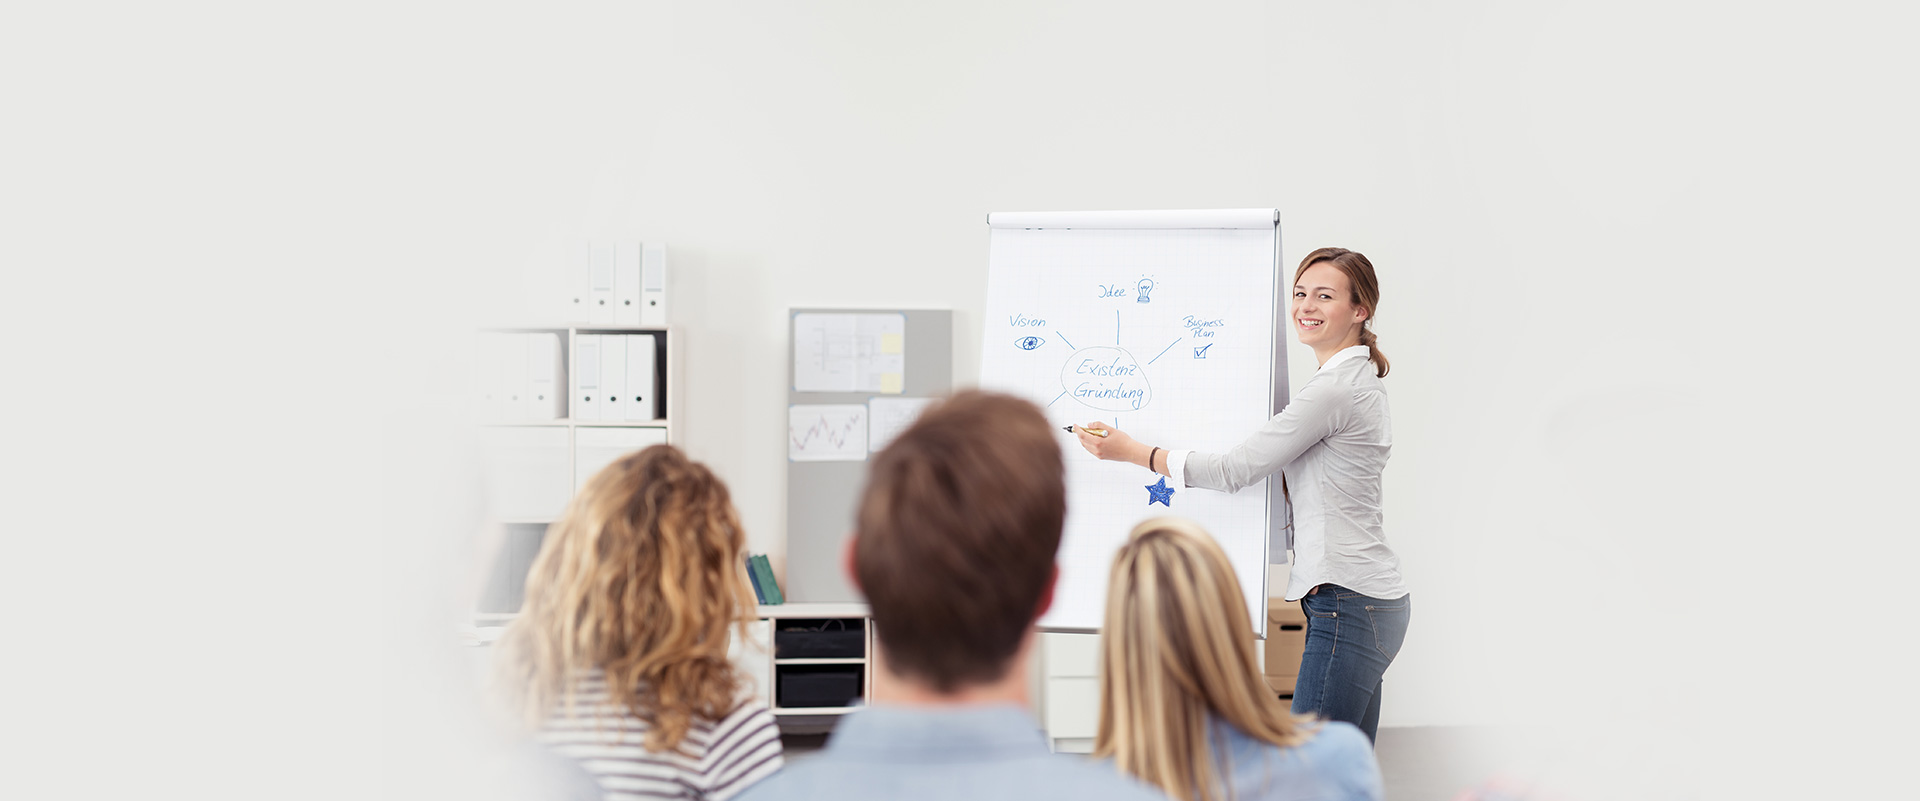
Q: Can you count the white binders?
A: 10